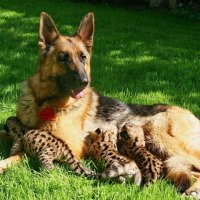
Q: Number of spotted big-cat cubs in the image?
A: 3